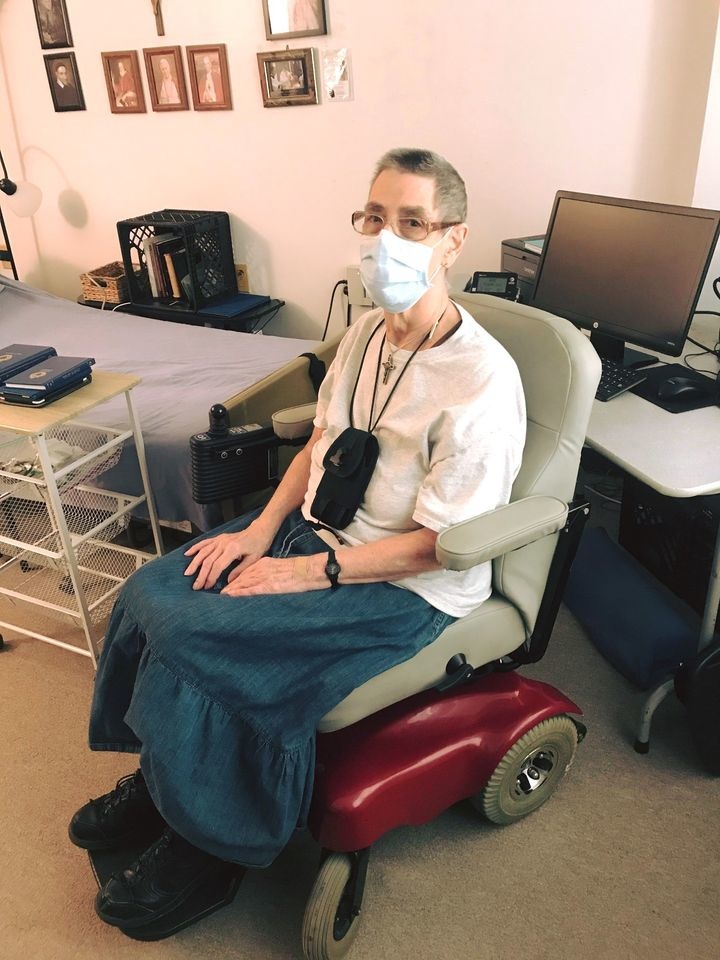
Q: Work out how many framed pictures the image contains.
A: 7